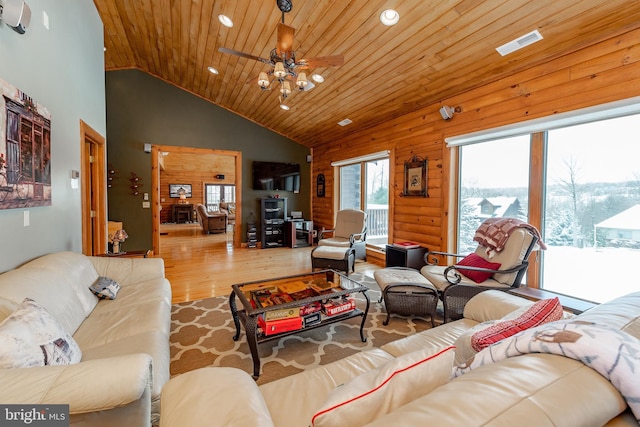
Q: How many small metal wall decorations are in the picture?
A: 2